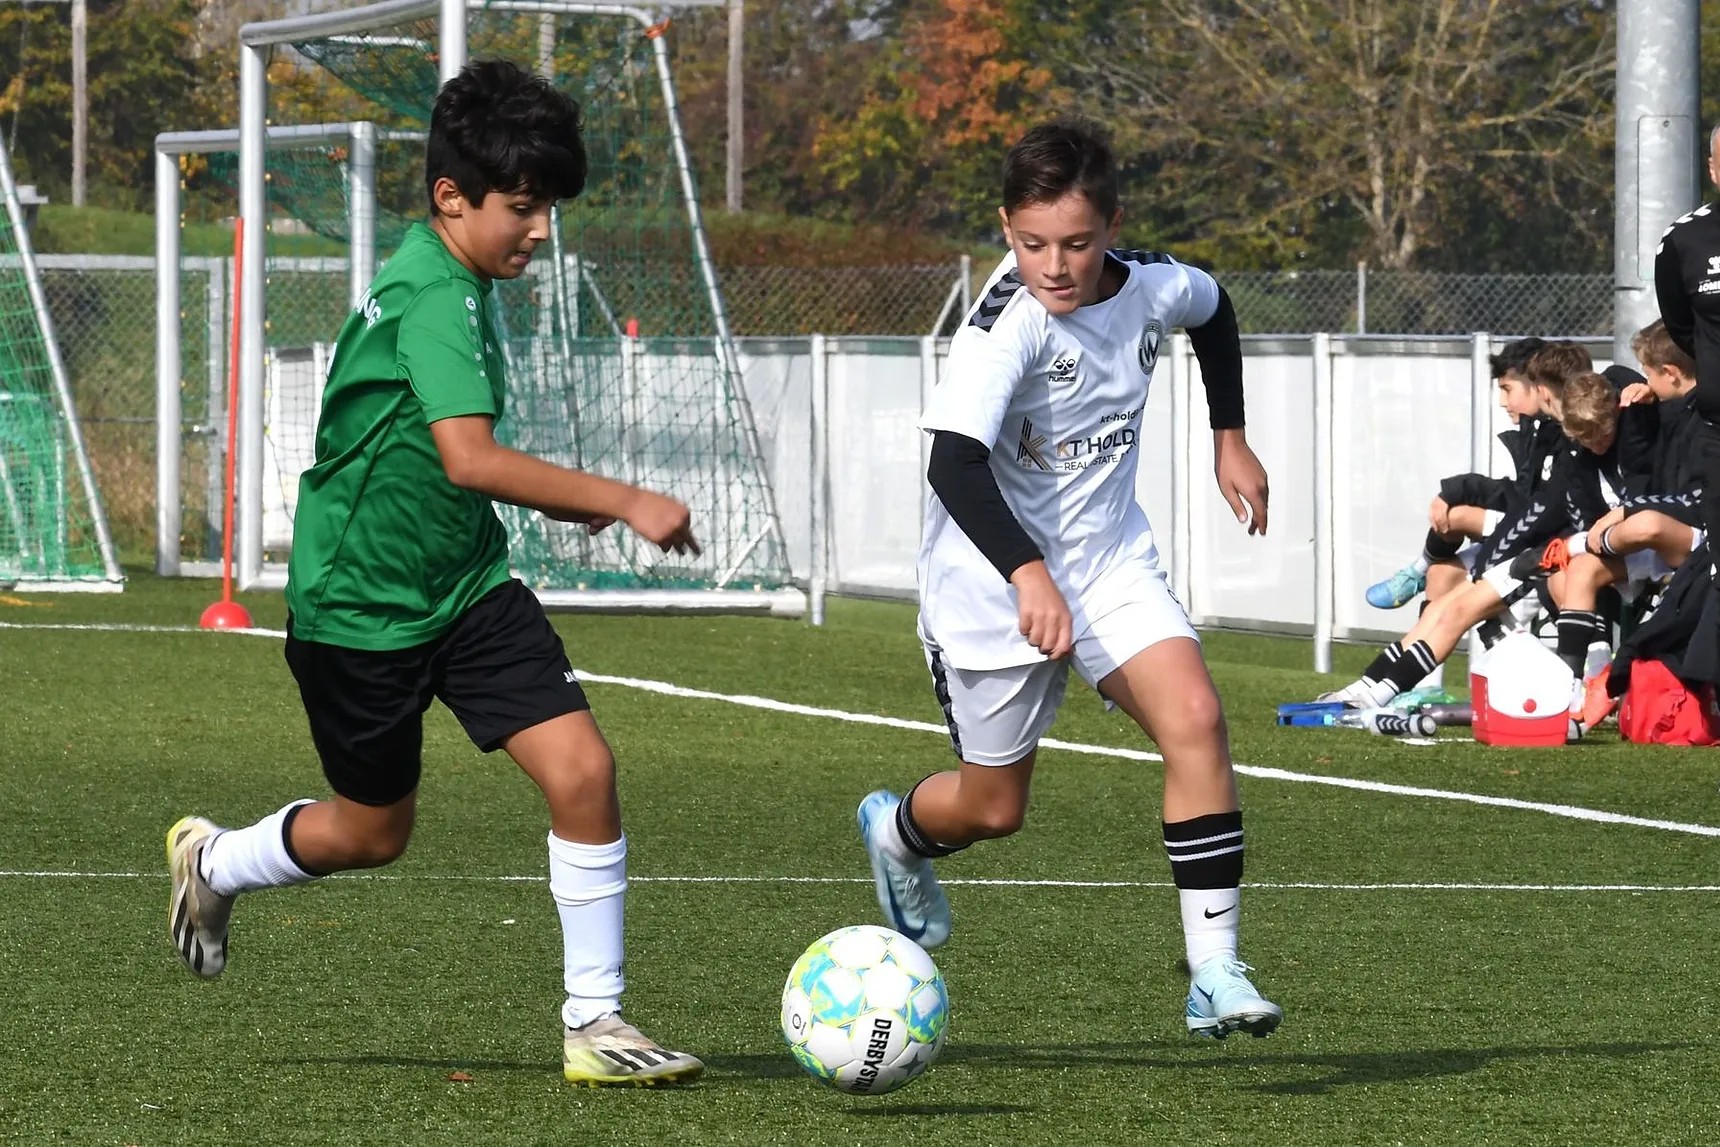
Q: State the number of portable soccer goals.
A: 3